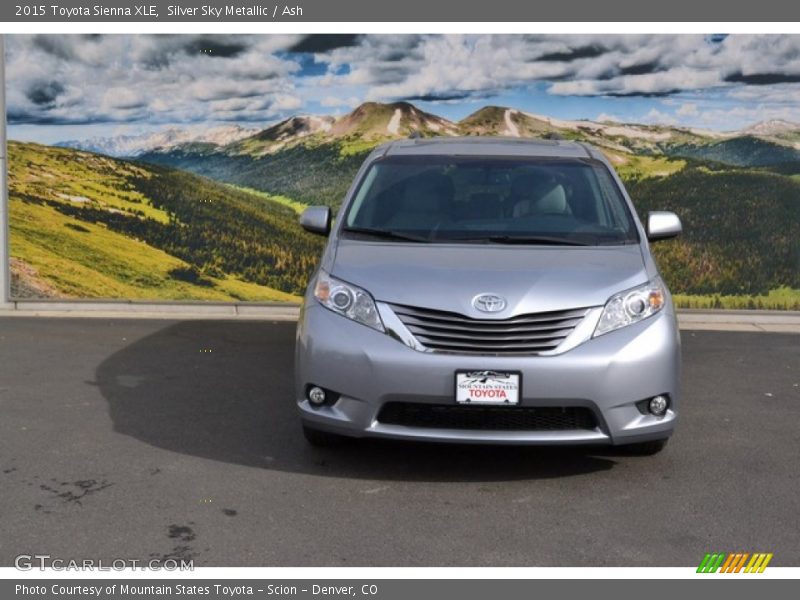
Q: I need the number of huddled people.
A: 0